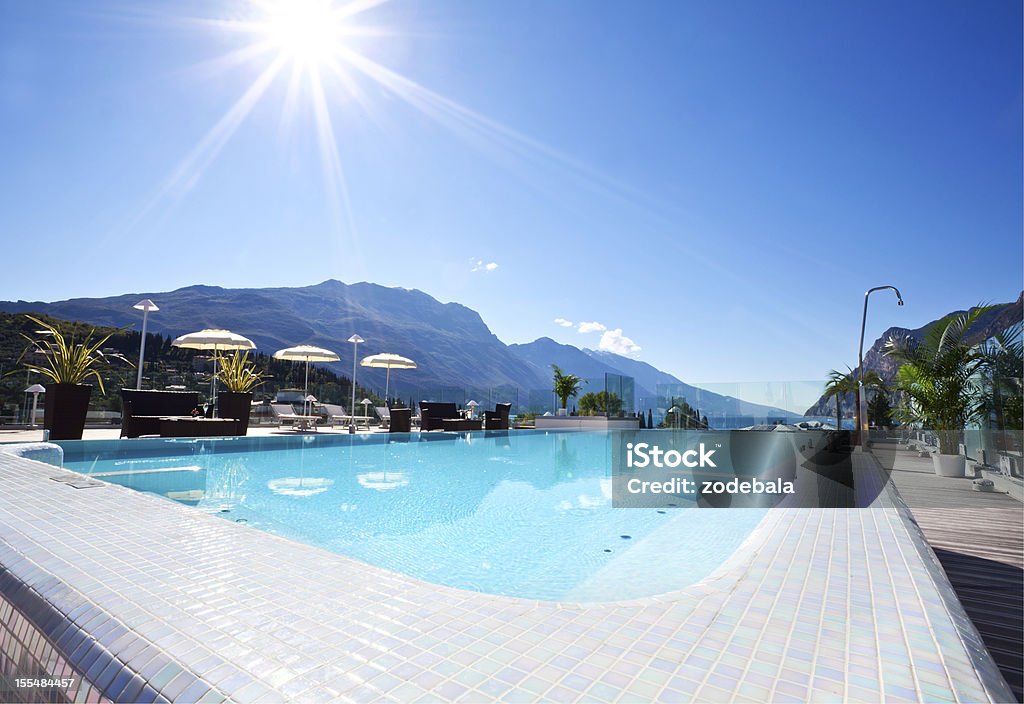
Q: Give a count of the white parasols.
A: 3